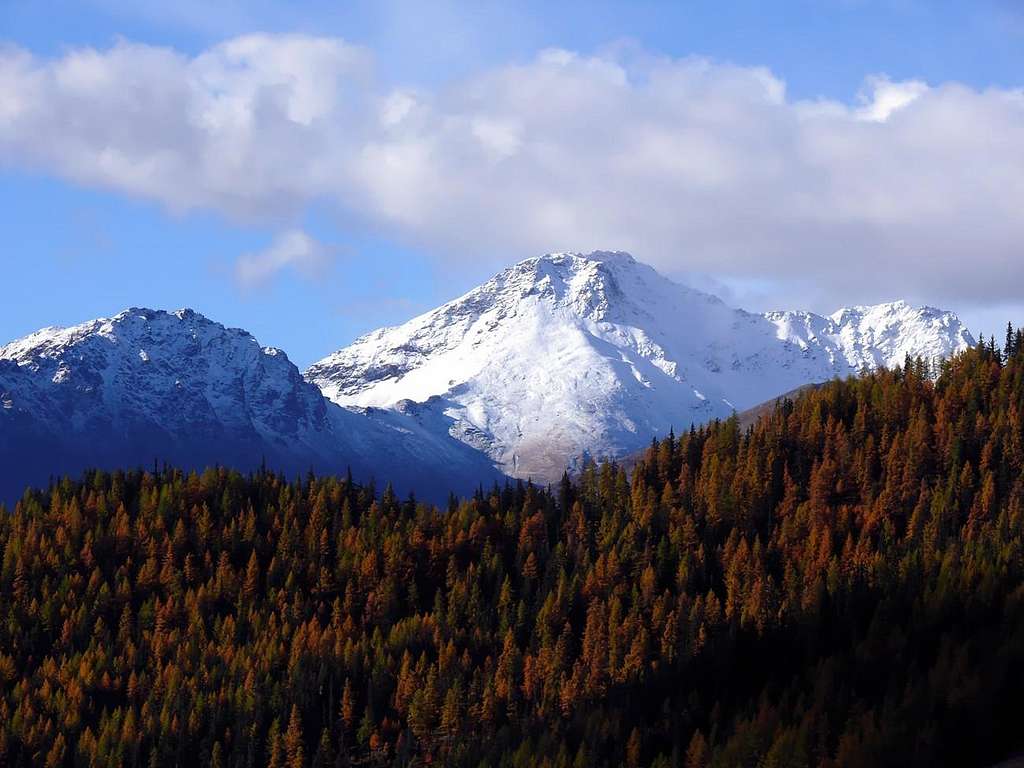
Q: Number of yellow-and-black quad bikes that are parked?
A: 0